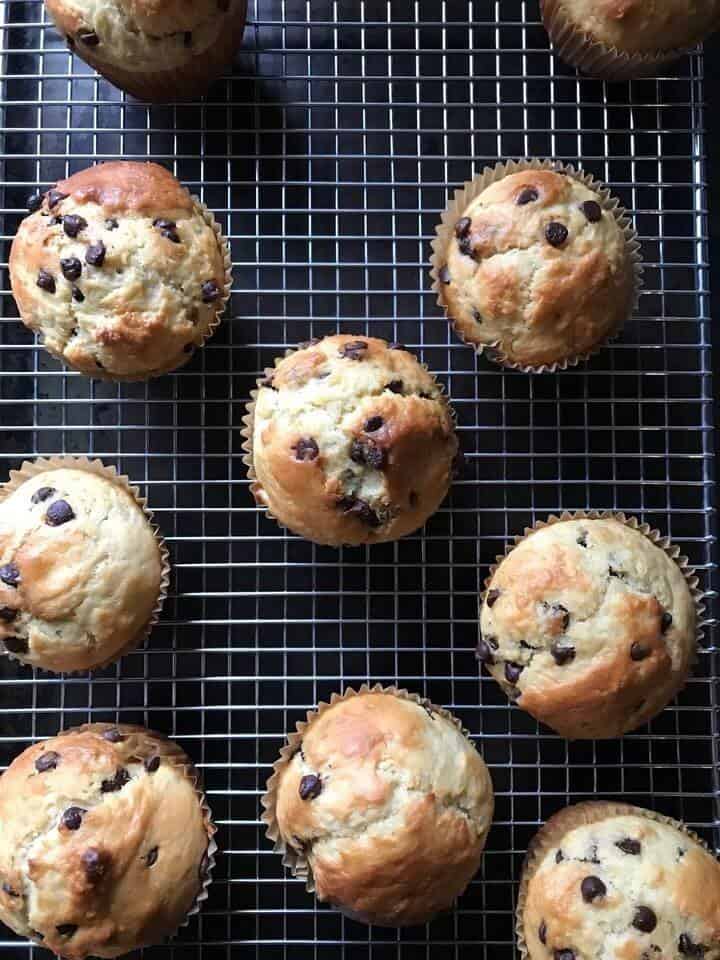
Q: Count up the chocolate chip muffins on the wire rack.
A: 10